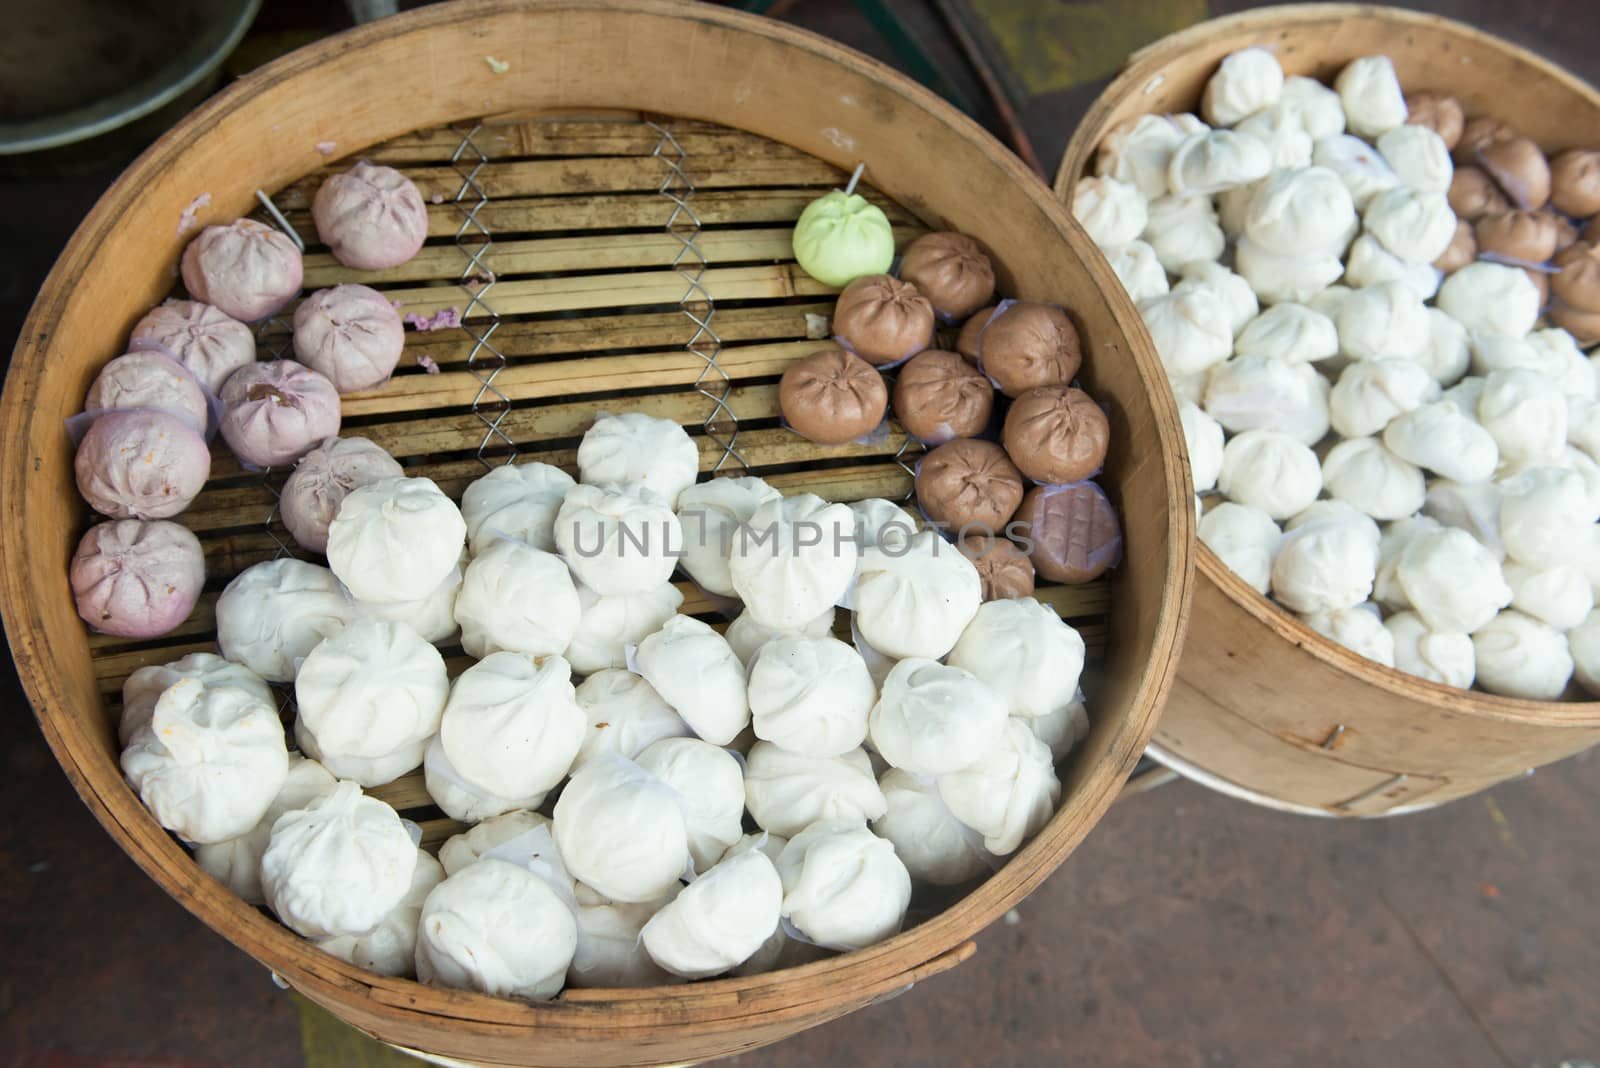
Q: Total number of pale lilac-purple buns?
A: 9